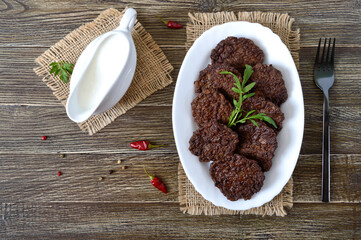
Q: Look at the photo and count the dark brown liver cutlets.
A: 8